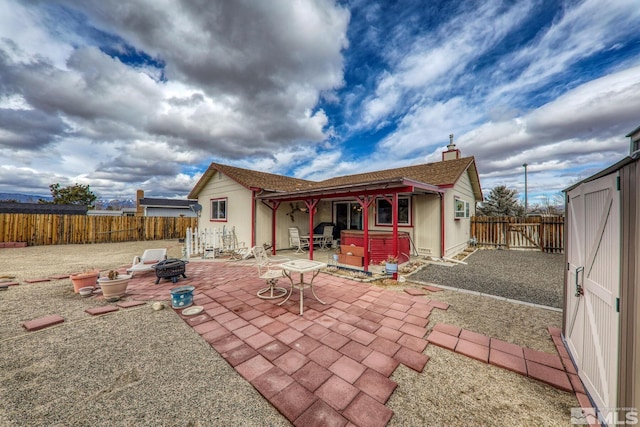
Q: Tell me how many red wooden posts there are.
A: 4